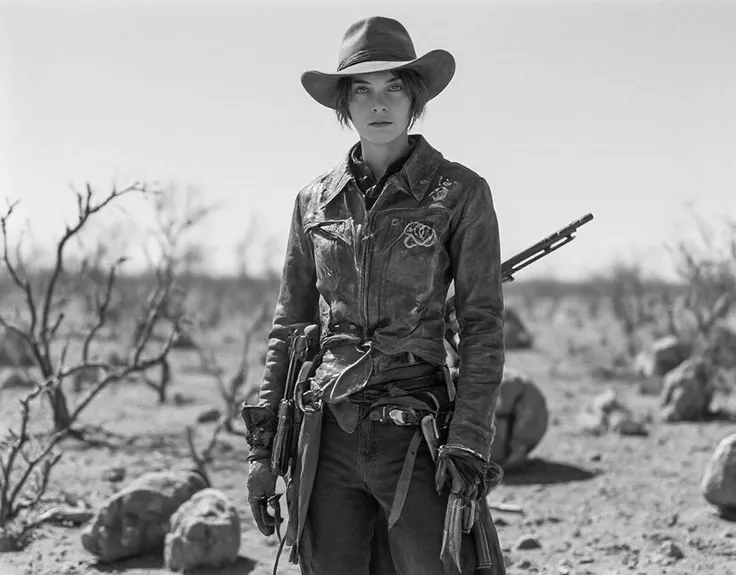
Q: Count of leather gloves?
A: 2